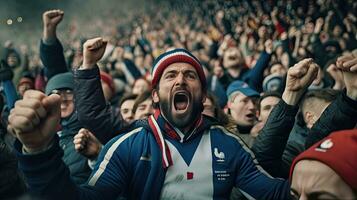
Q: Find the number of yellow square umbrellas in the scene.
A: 0